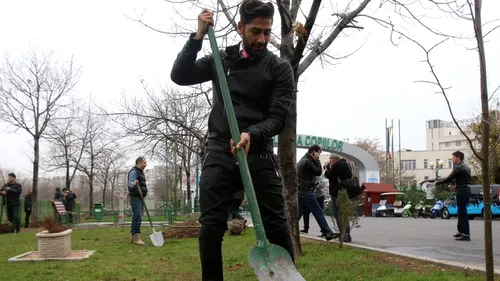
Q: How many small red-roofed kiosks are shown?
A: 1